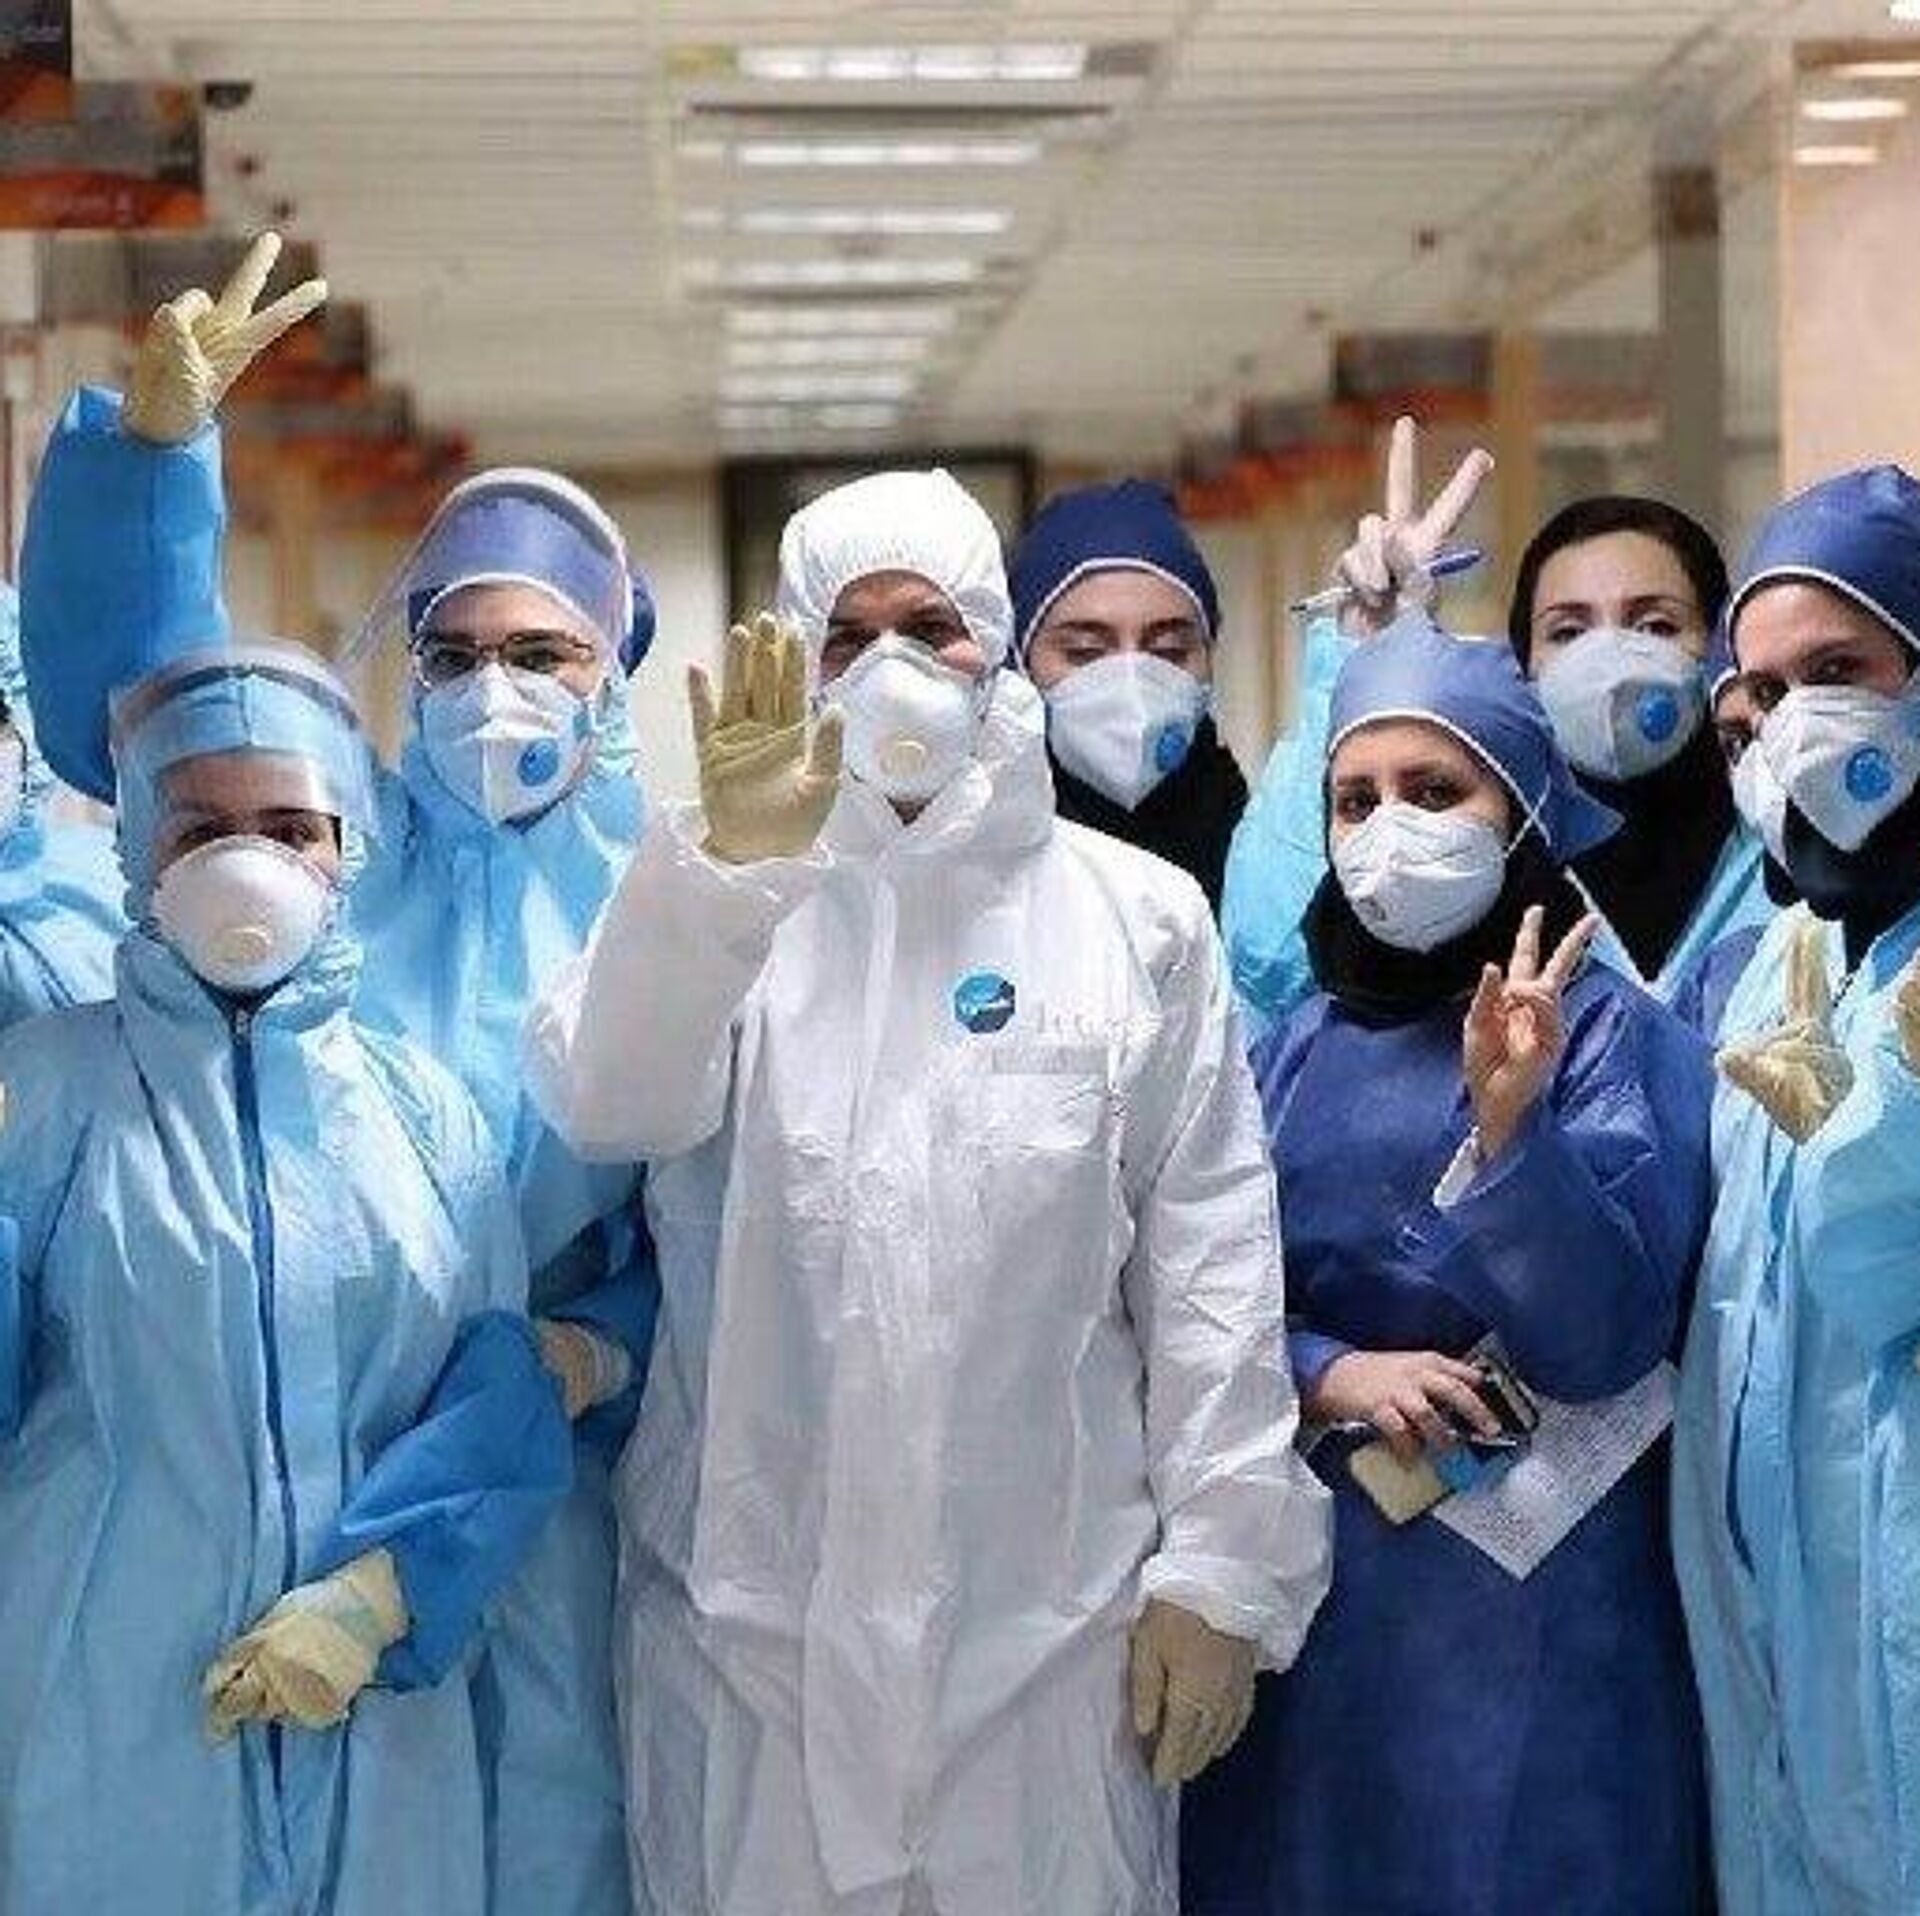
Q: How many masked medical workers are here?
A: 9